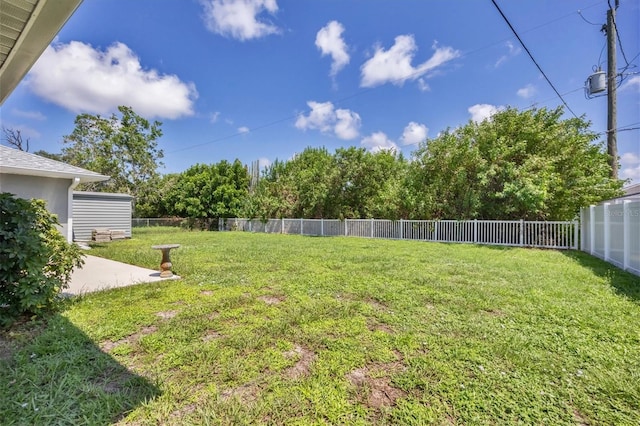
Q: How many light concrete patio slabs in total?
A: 1